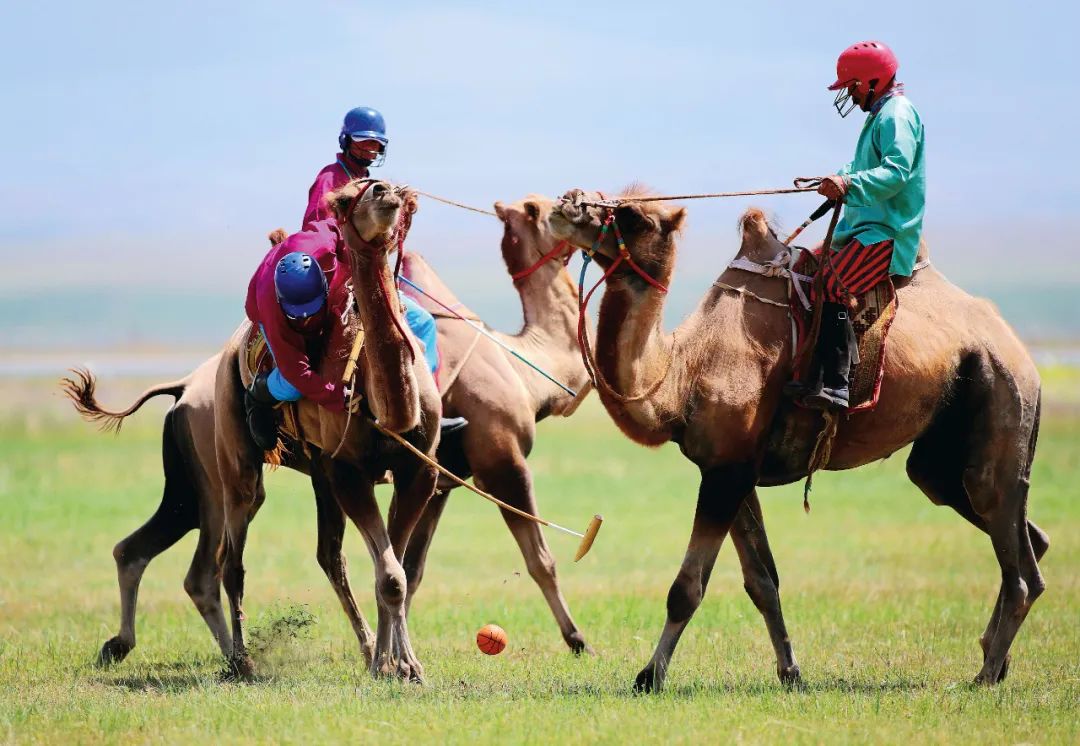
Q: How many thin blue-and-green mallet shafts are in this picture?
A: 1